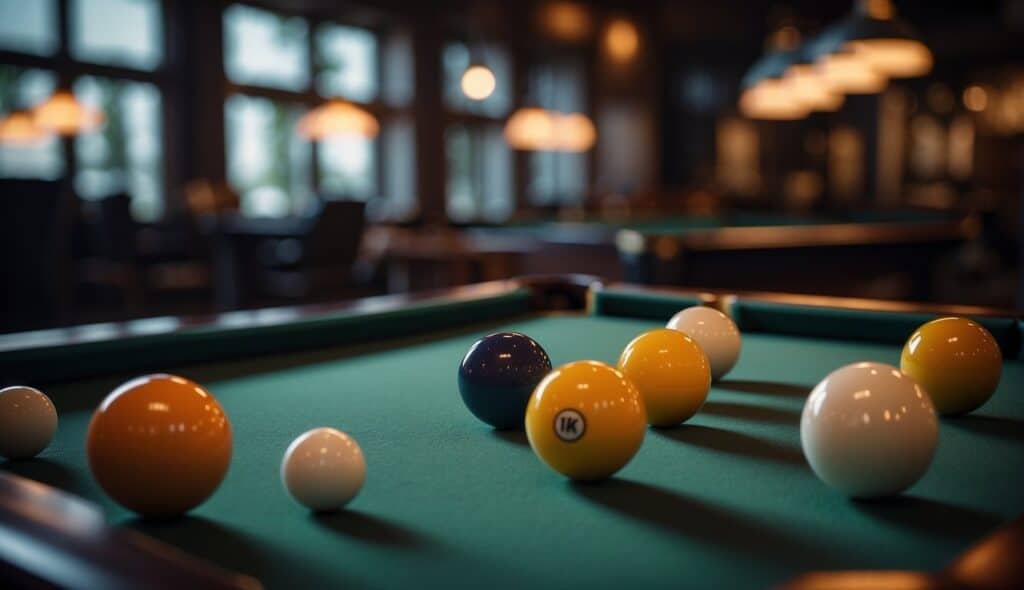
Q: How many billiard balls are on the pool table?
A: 9